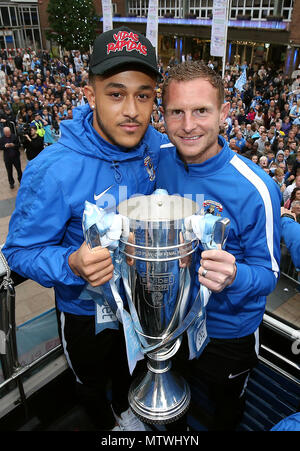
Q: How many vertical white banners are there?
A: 3